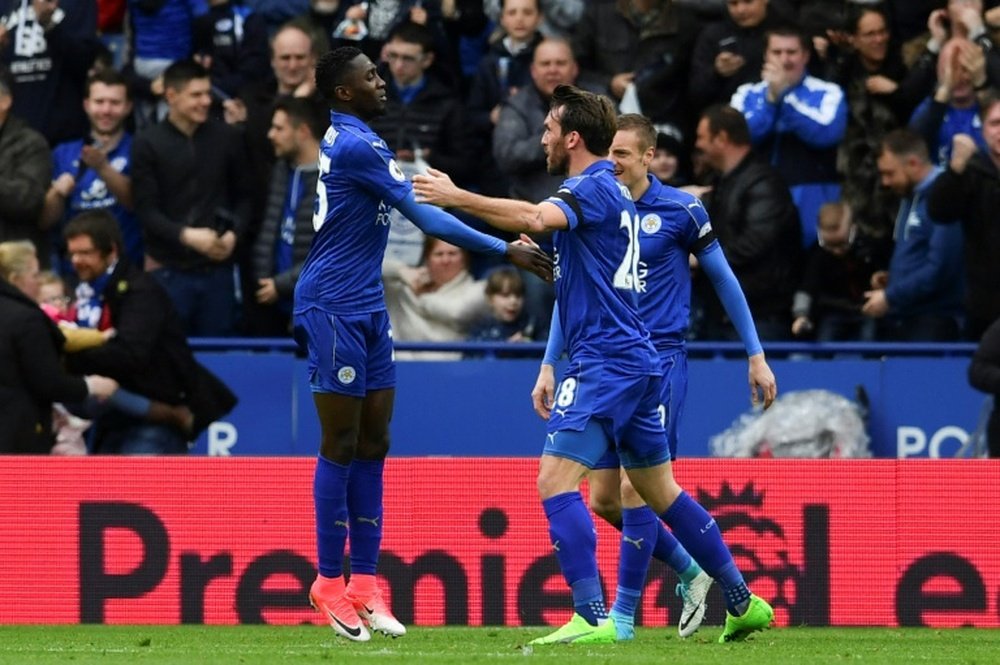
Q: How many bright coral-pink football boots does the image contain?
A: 2